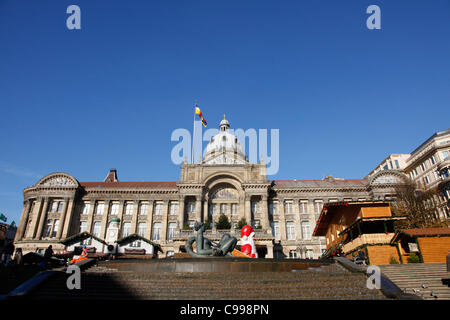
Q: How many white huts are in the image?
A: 2